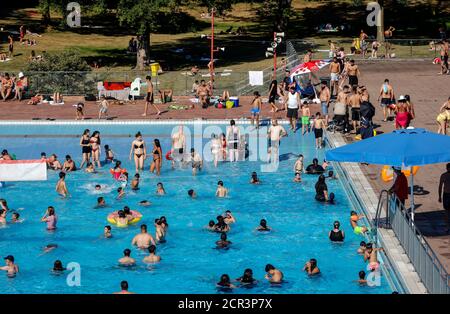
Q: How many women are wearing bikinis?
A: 3